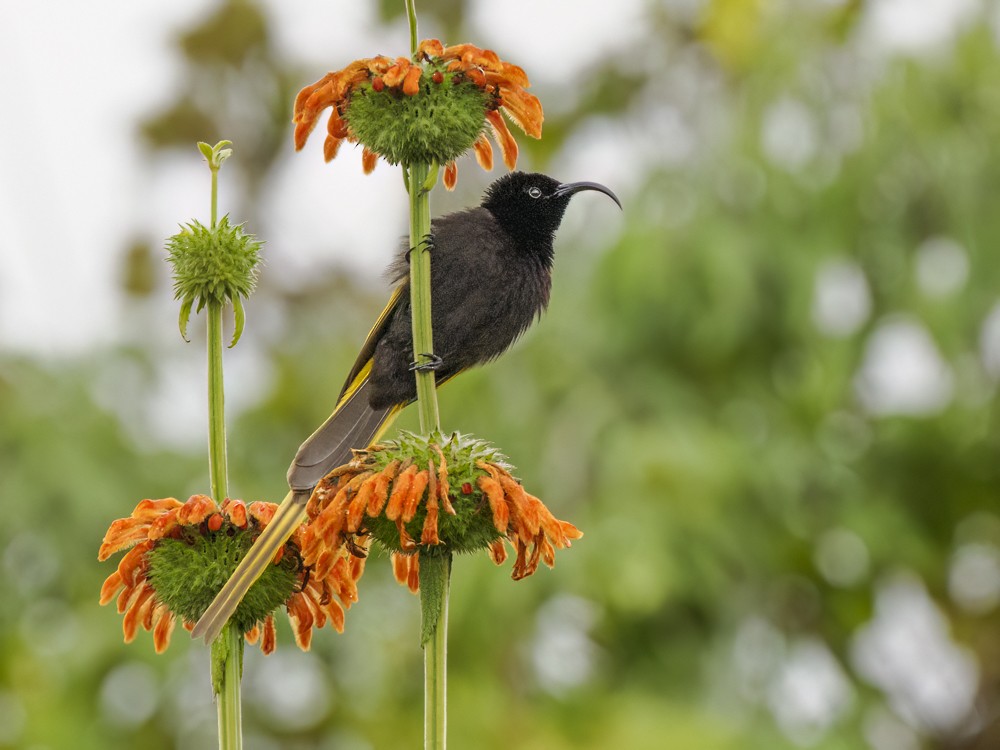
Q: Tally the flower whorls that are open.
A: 3